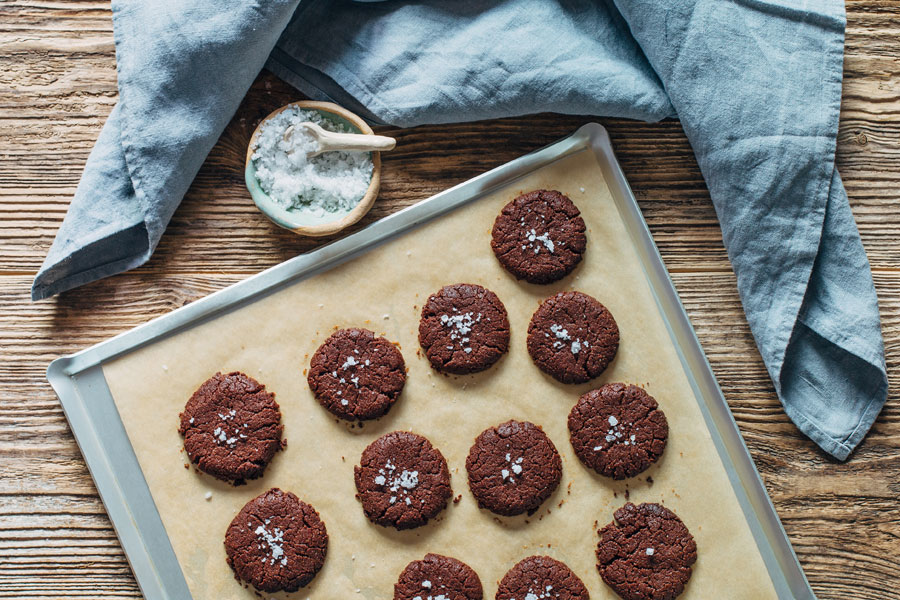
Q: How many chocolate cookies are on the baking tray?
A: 12